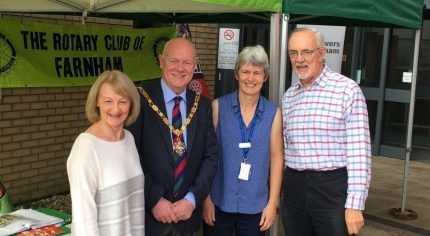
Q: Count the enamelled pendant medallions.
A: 1